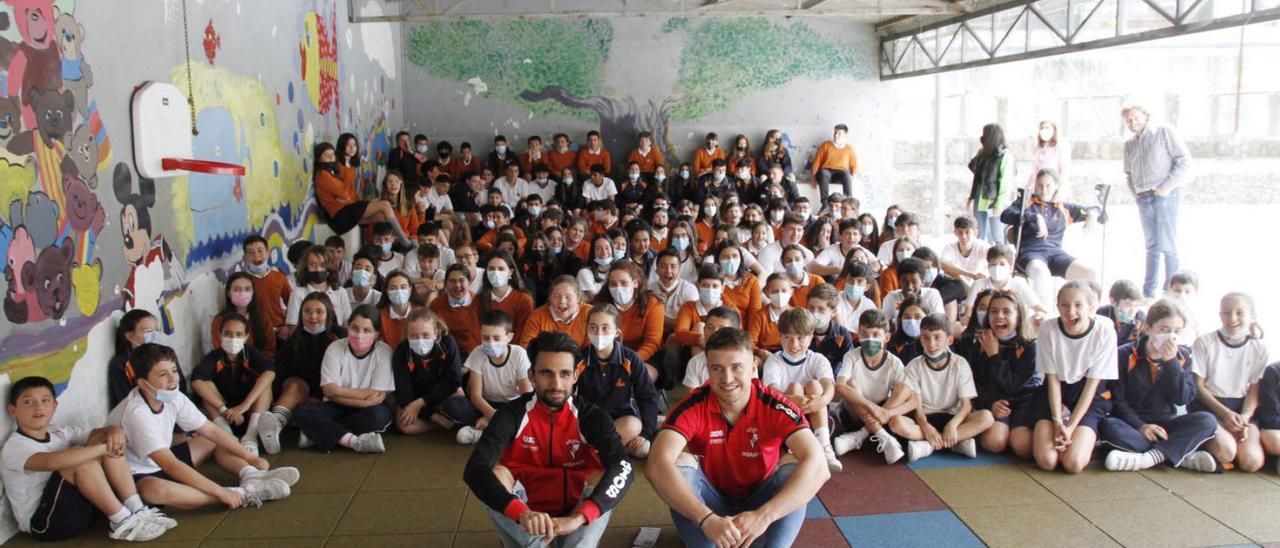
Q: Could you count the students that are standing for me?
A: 0